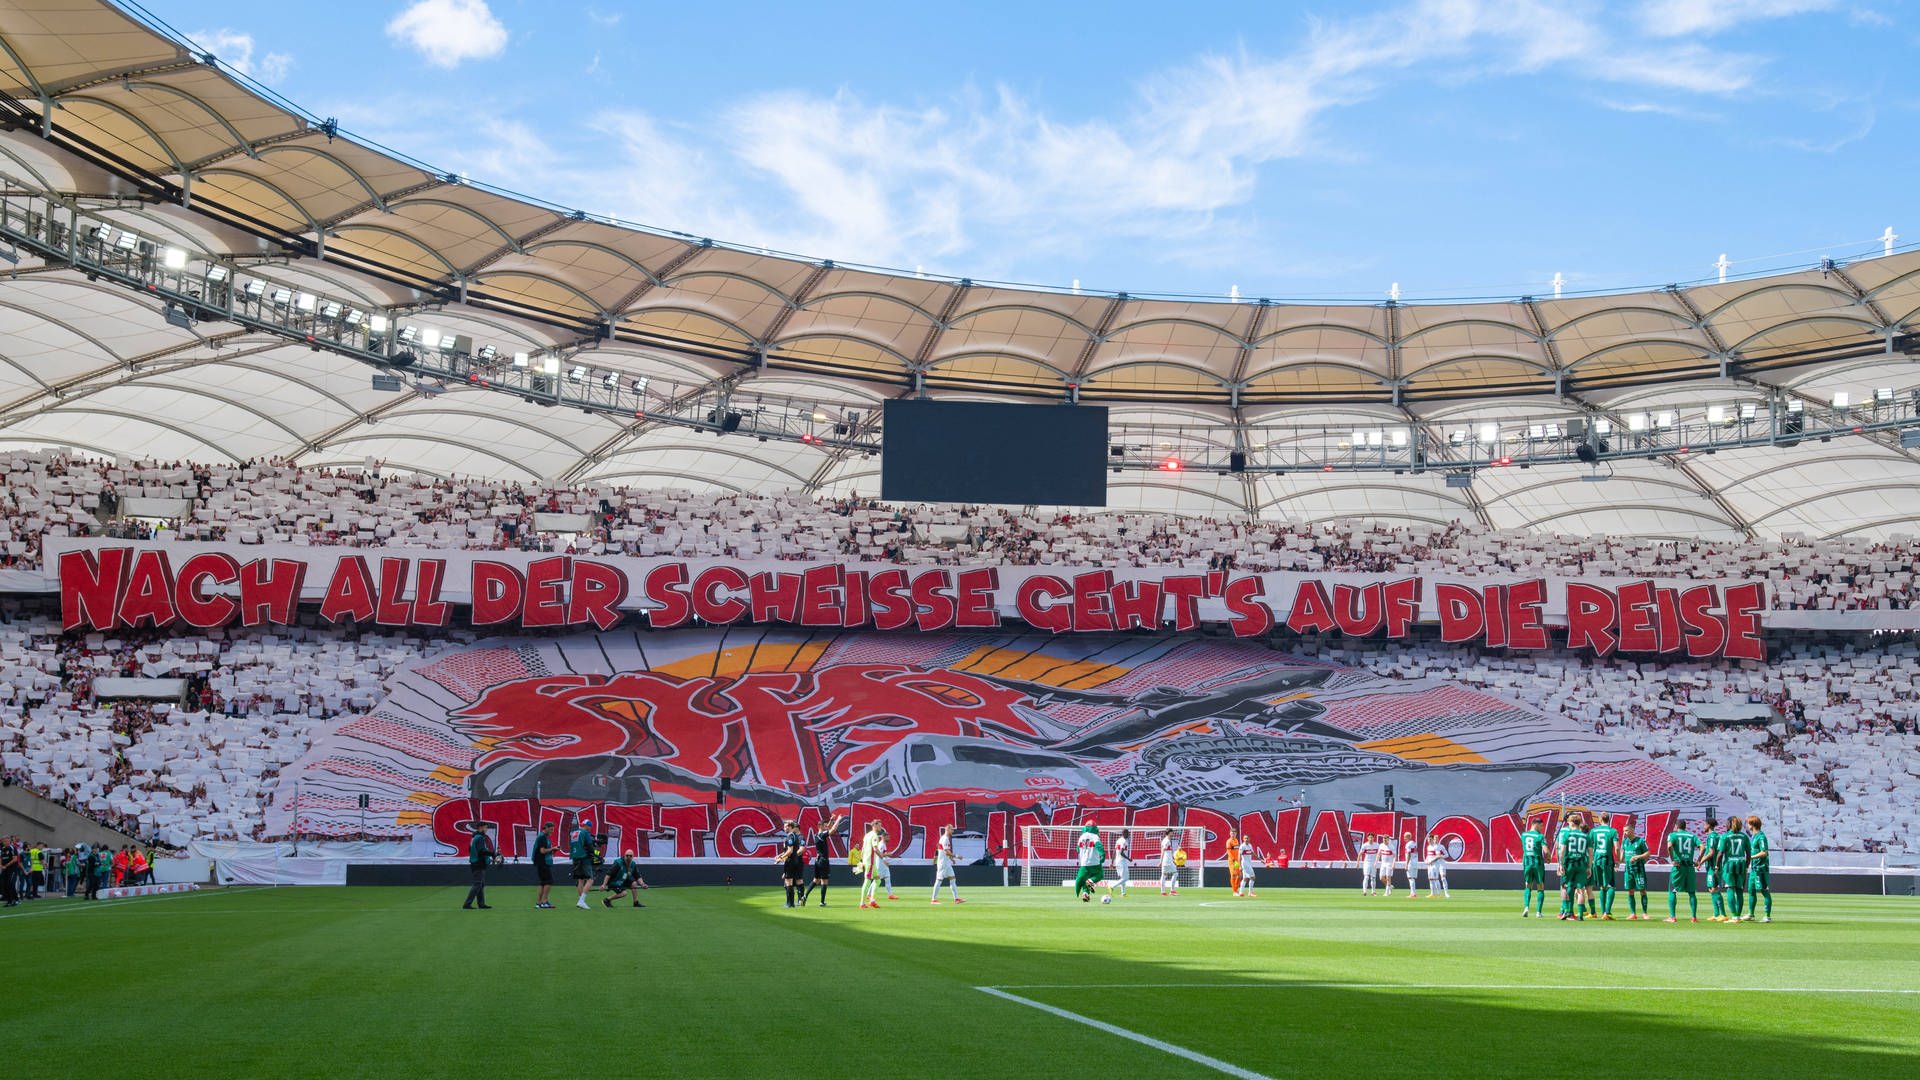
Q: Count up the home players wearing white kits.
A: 10